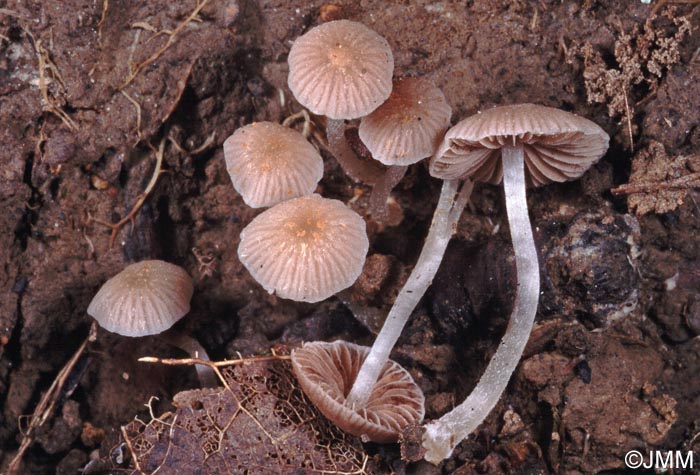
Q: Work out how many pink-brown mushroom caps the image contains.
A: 7